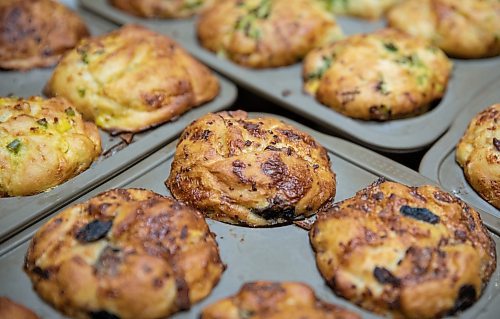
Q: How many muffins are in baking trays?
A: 14